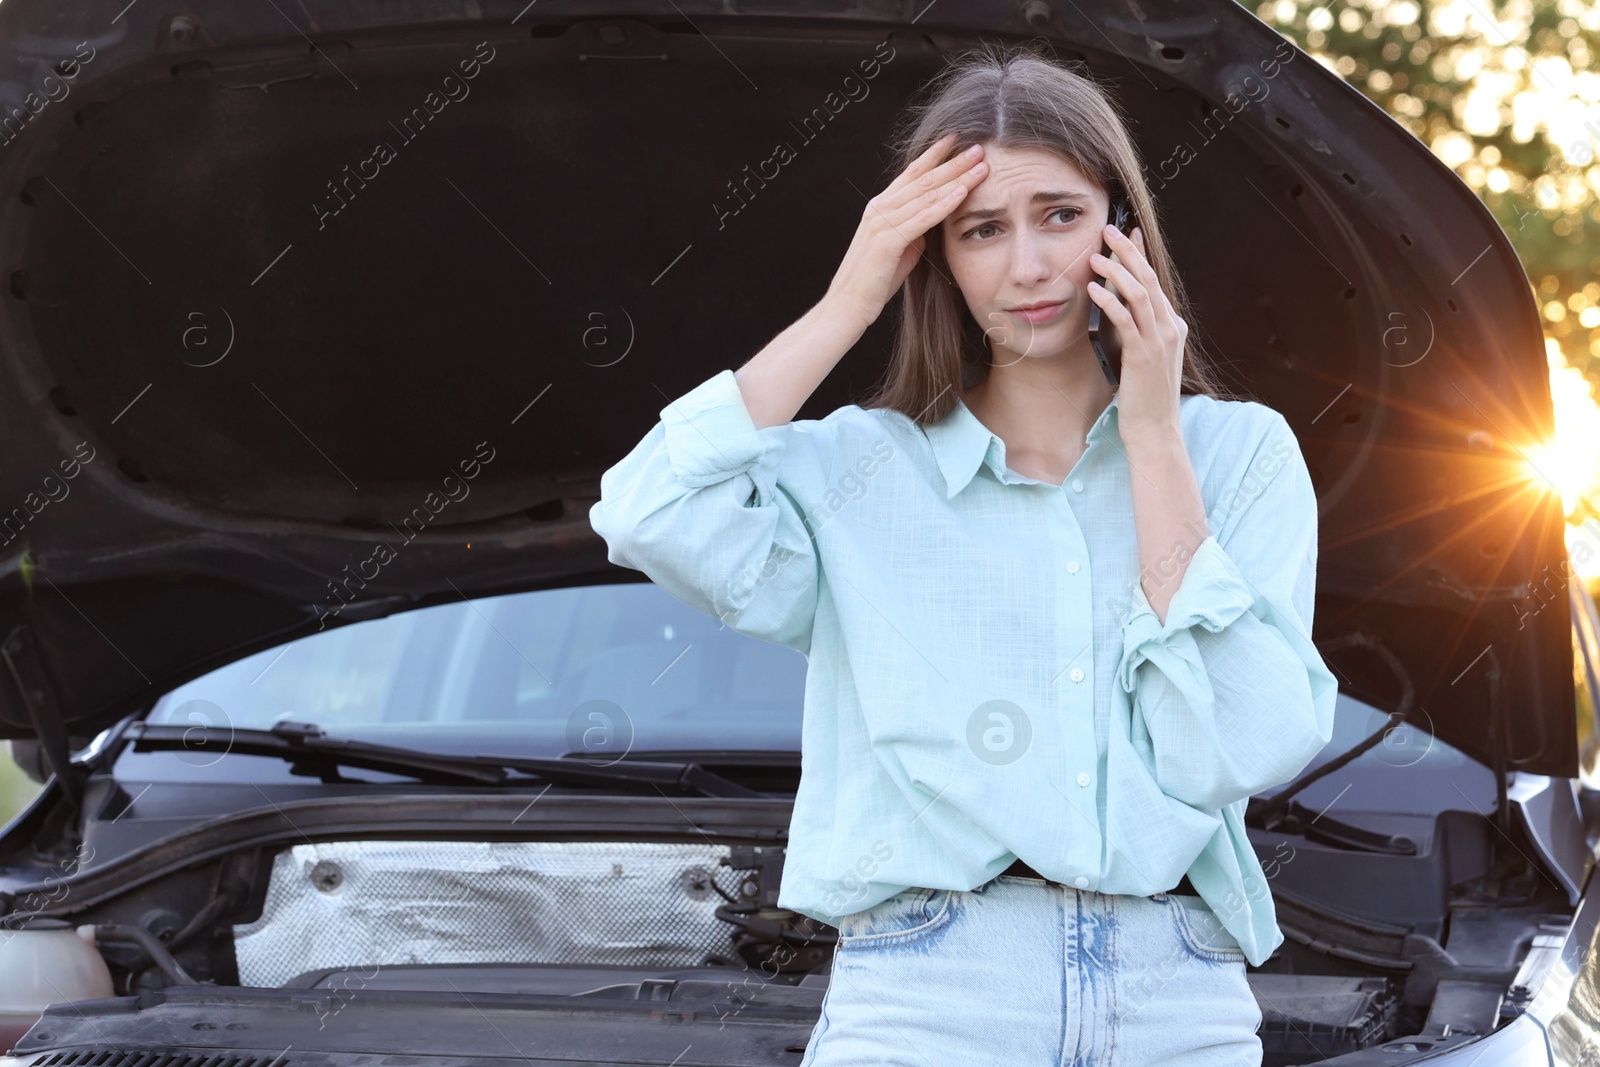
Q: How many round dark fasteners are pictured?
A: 2